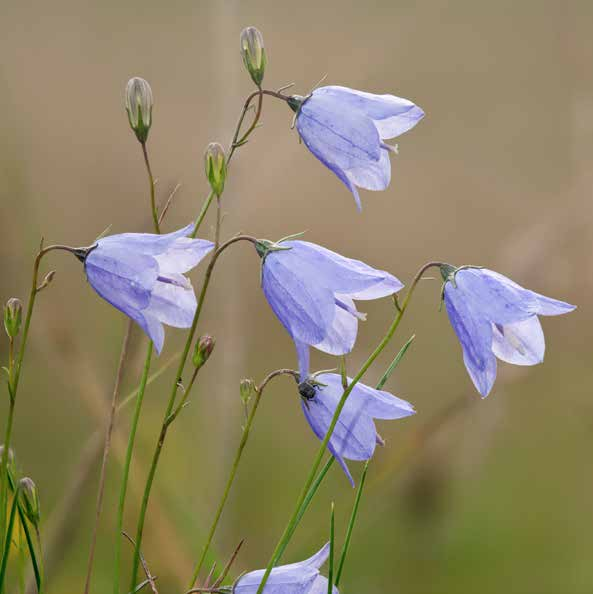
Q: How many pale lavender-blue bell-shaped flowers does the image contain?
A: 6